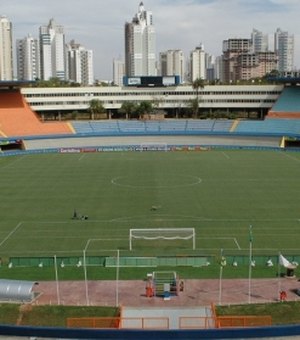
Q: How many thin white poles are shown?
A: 6